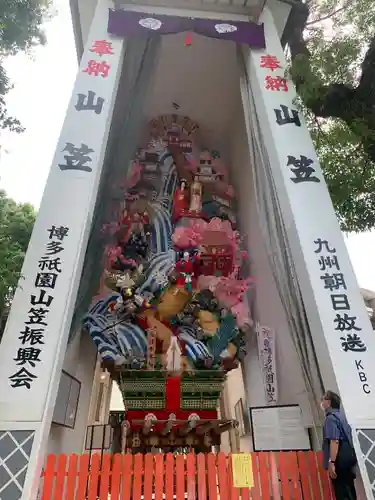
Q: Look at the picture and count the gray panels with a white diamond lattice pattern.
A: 2